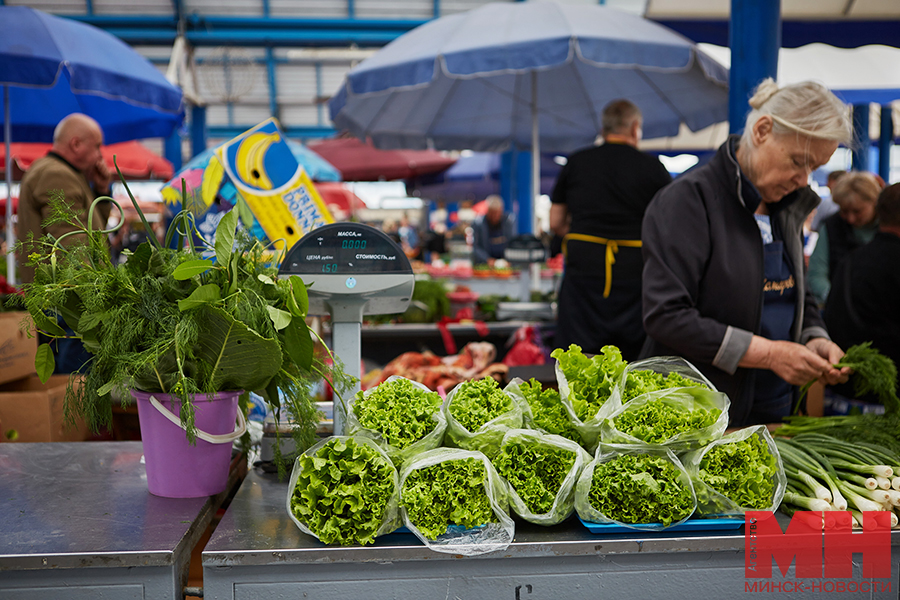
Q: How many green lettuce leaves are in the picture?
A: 11